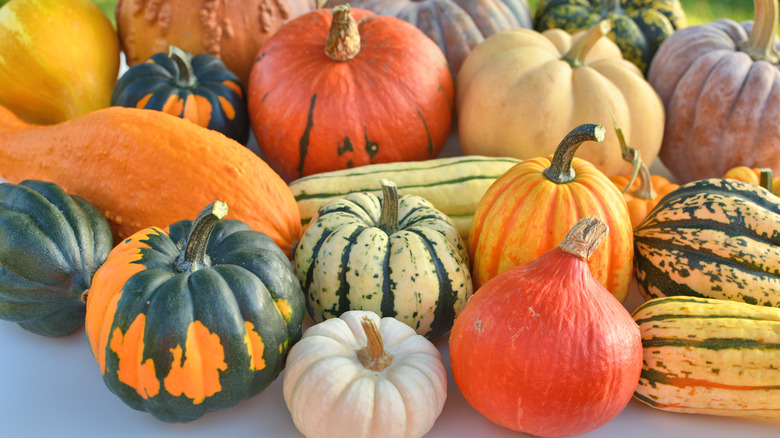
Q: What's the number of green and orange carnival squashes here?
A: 2